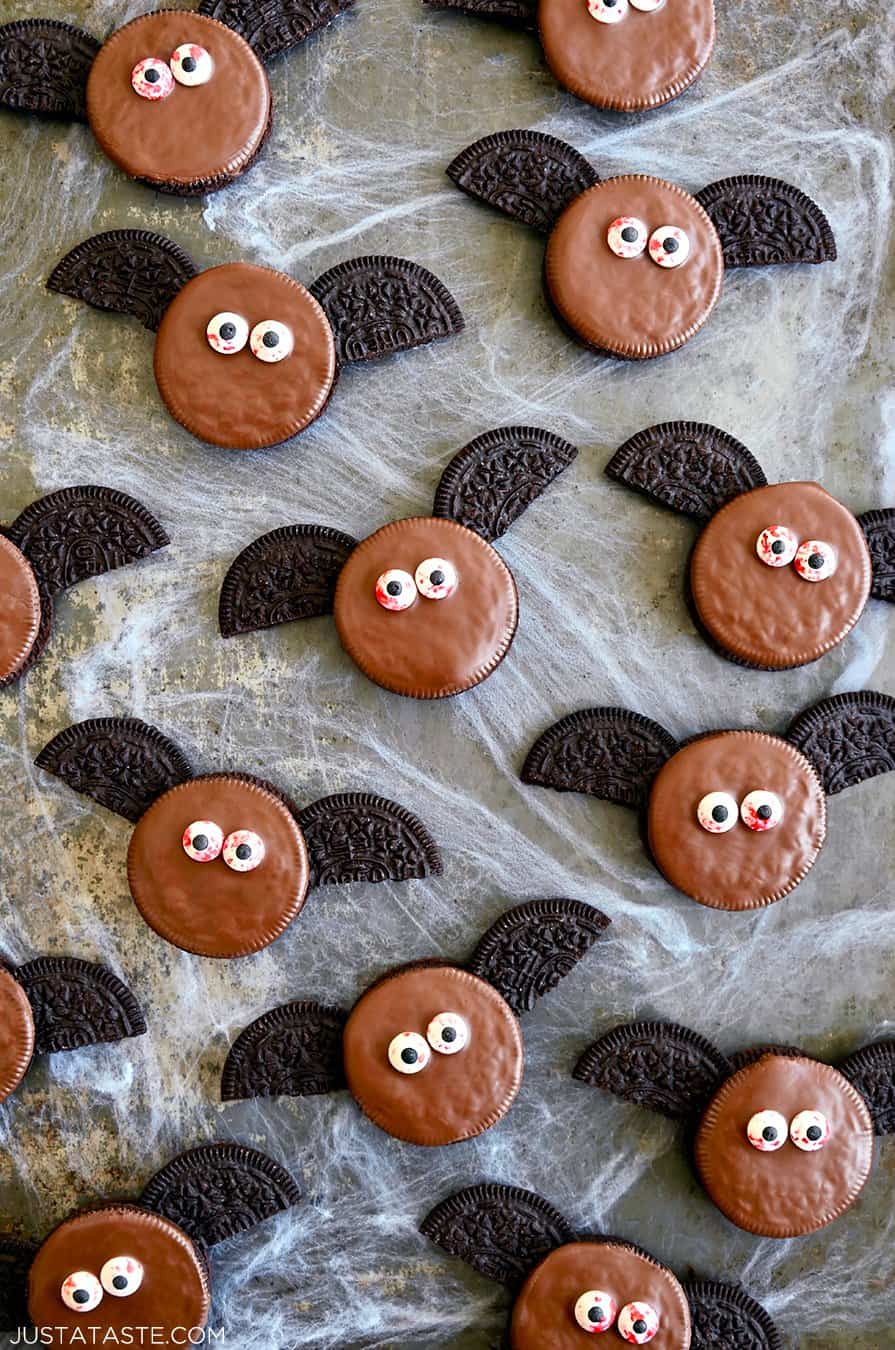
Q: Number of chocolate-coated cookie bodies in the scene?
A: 14